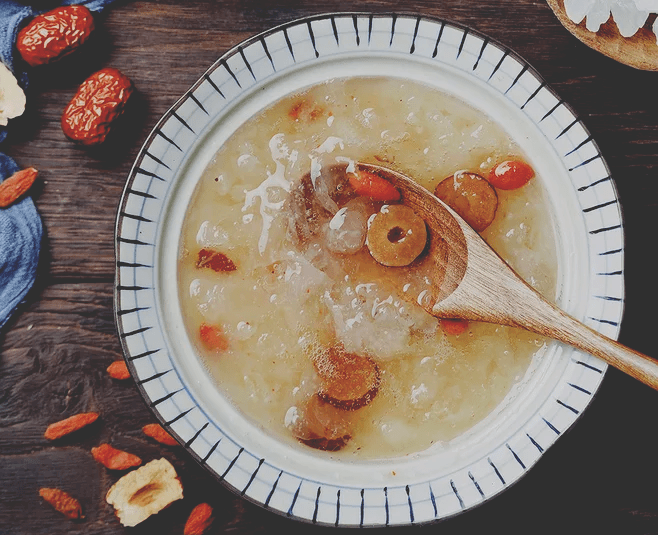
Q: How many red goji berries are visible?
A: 11